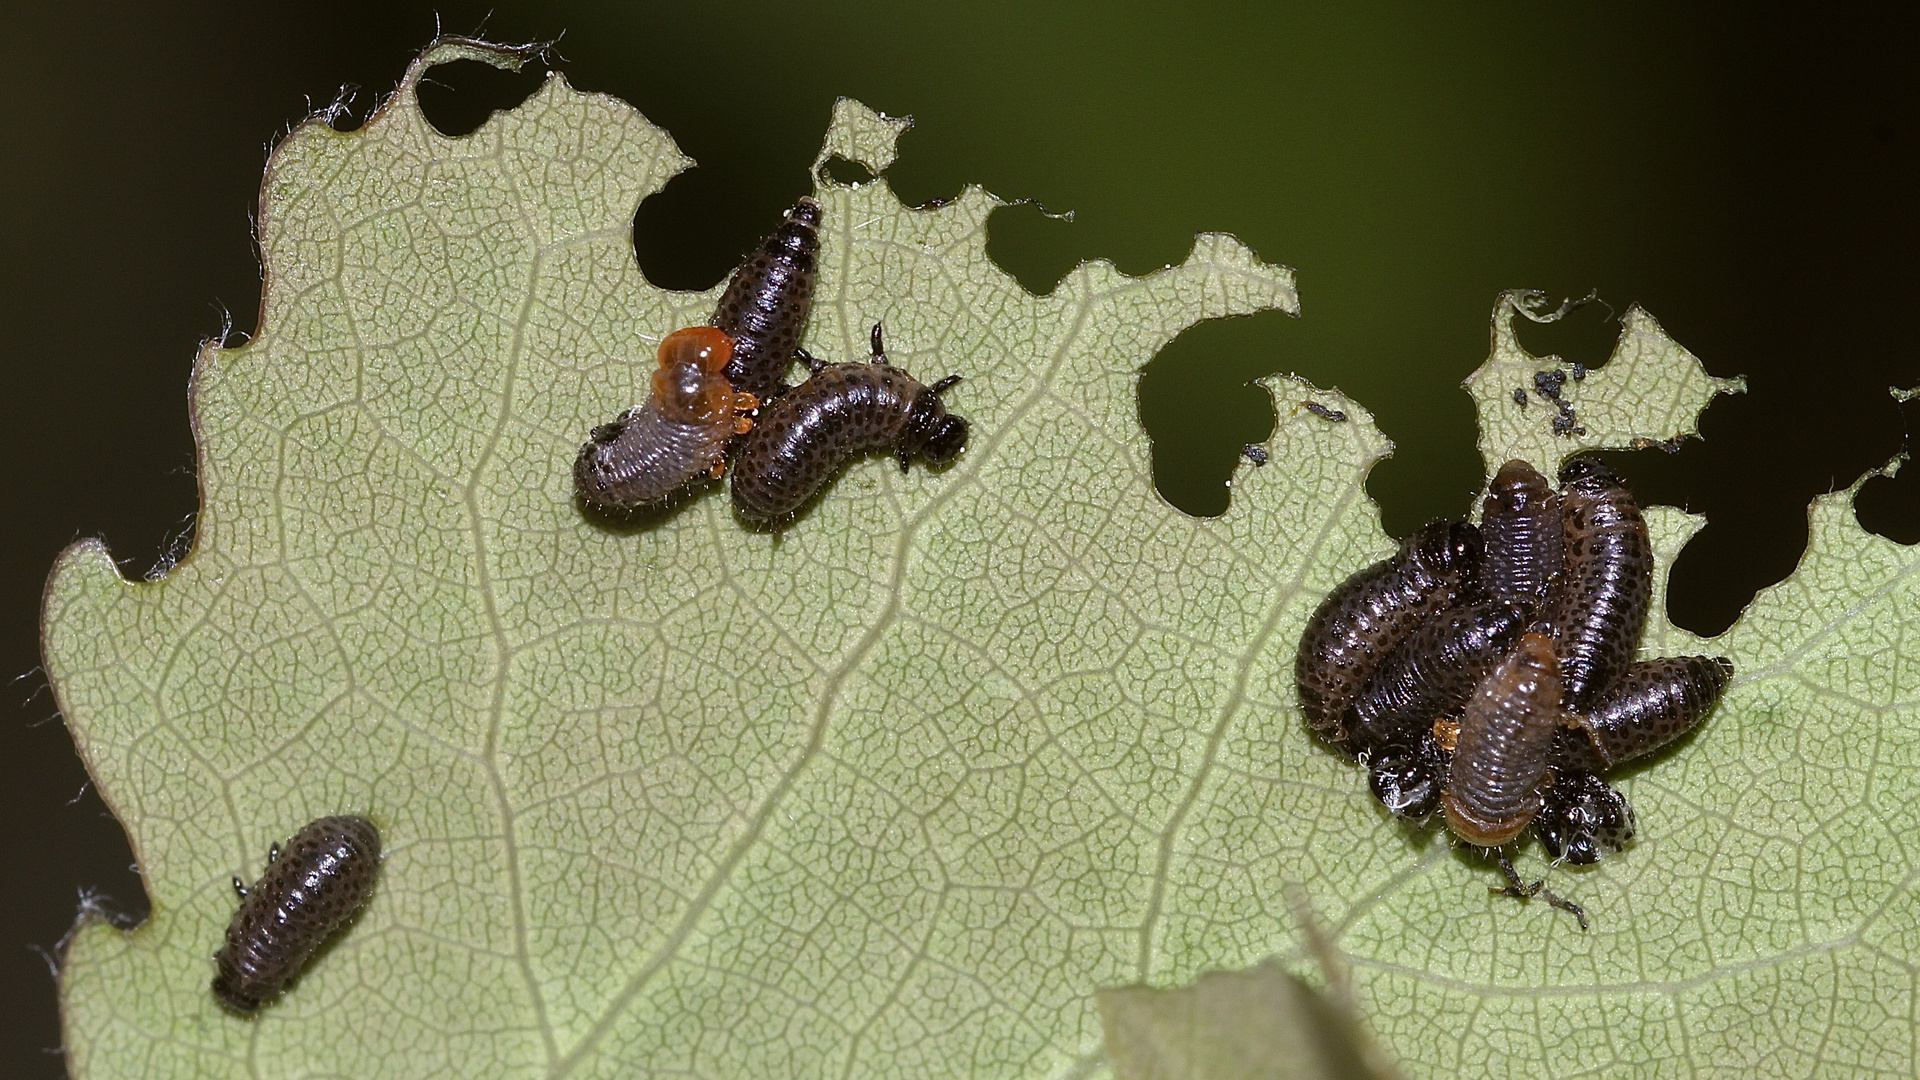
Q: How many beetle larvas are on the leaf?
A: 10